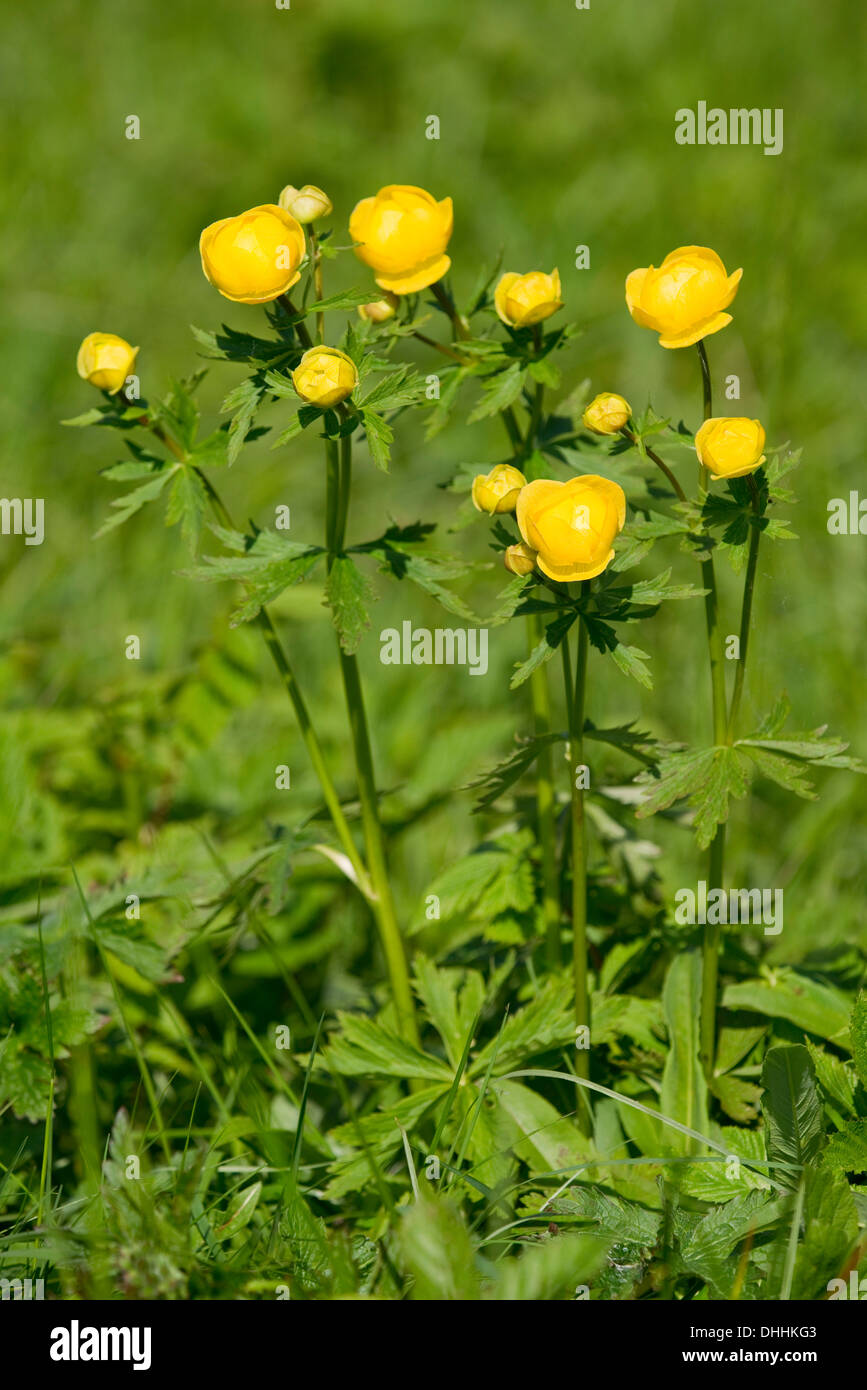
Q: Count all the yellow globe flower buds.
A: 13